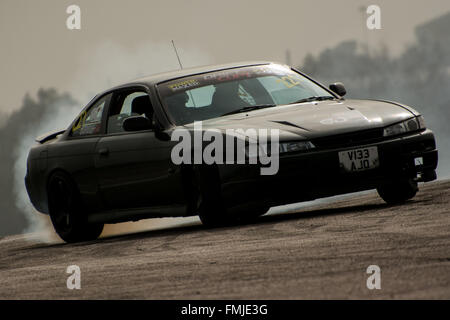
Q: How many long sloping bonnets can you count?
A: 1